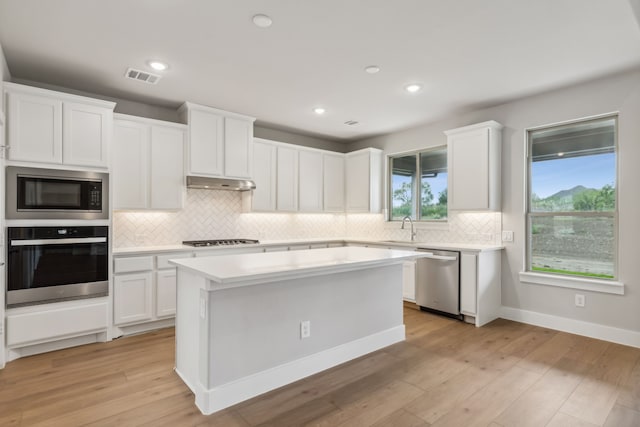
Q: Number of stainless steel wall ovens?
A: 1